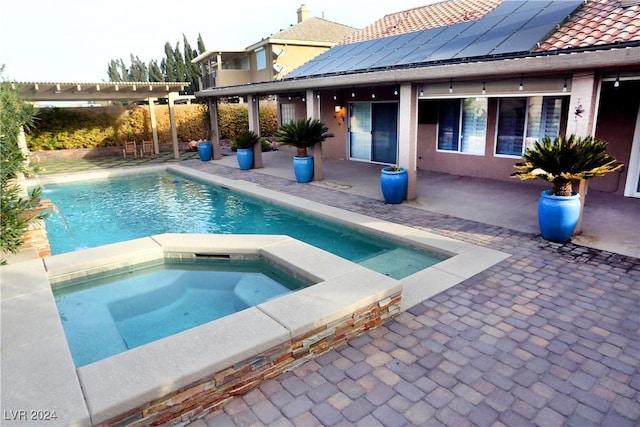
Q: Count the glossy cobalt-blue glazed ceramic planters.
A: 5